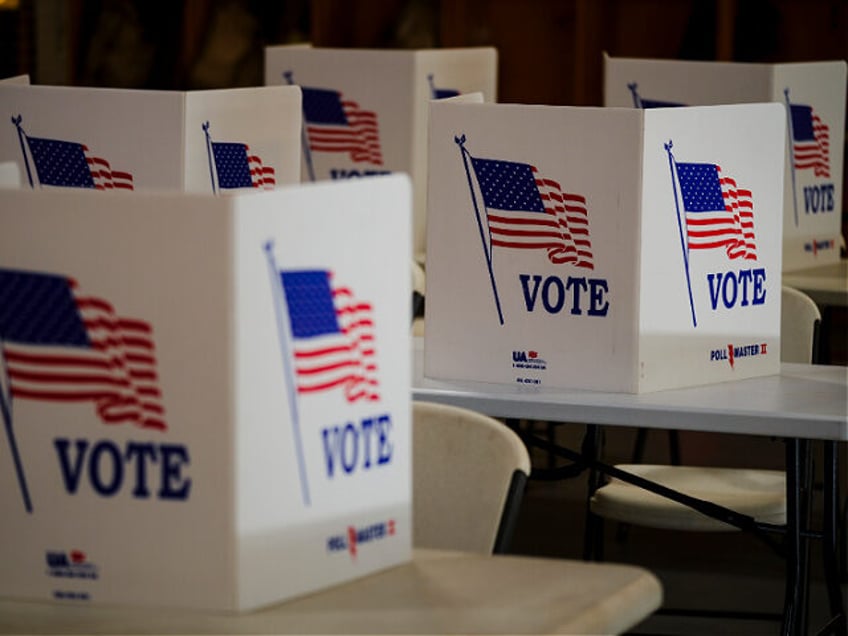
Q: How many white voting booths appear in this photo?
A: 5